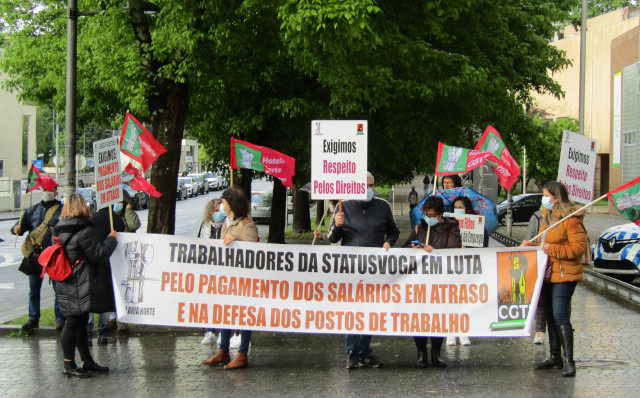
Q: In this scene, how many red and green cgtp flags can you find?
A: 7